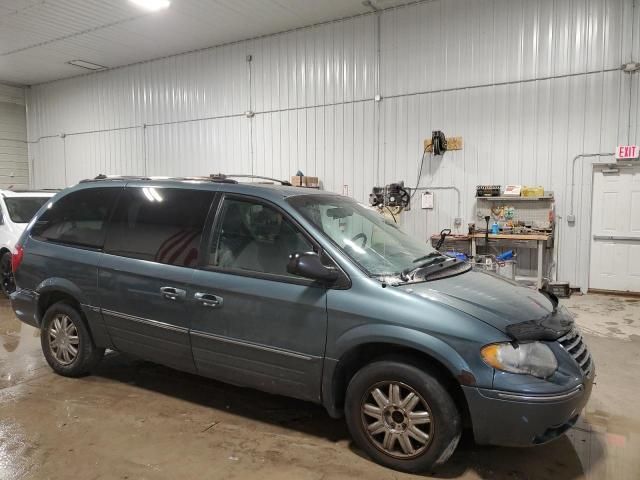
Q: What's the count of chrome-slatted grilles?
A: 1